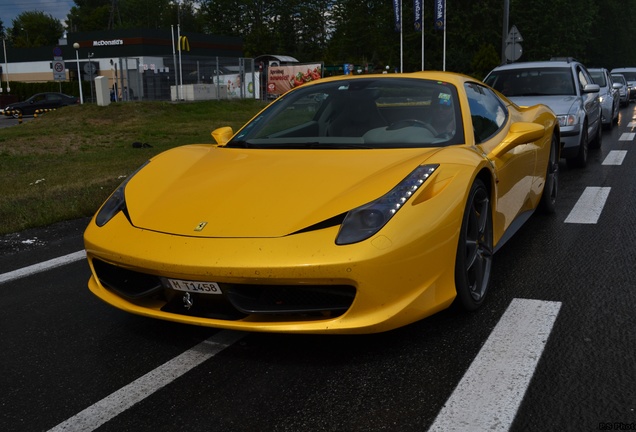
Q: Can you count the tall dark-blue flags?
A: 3